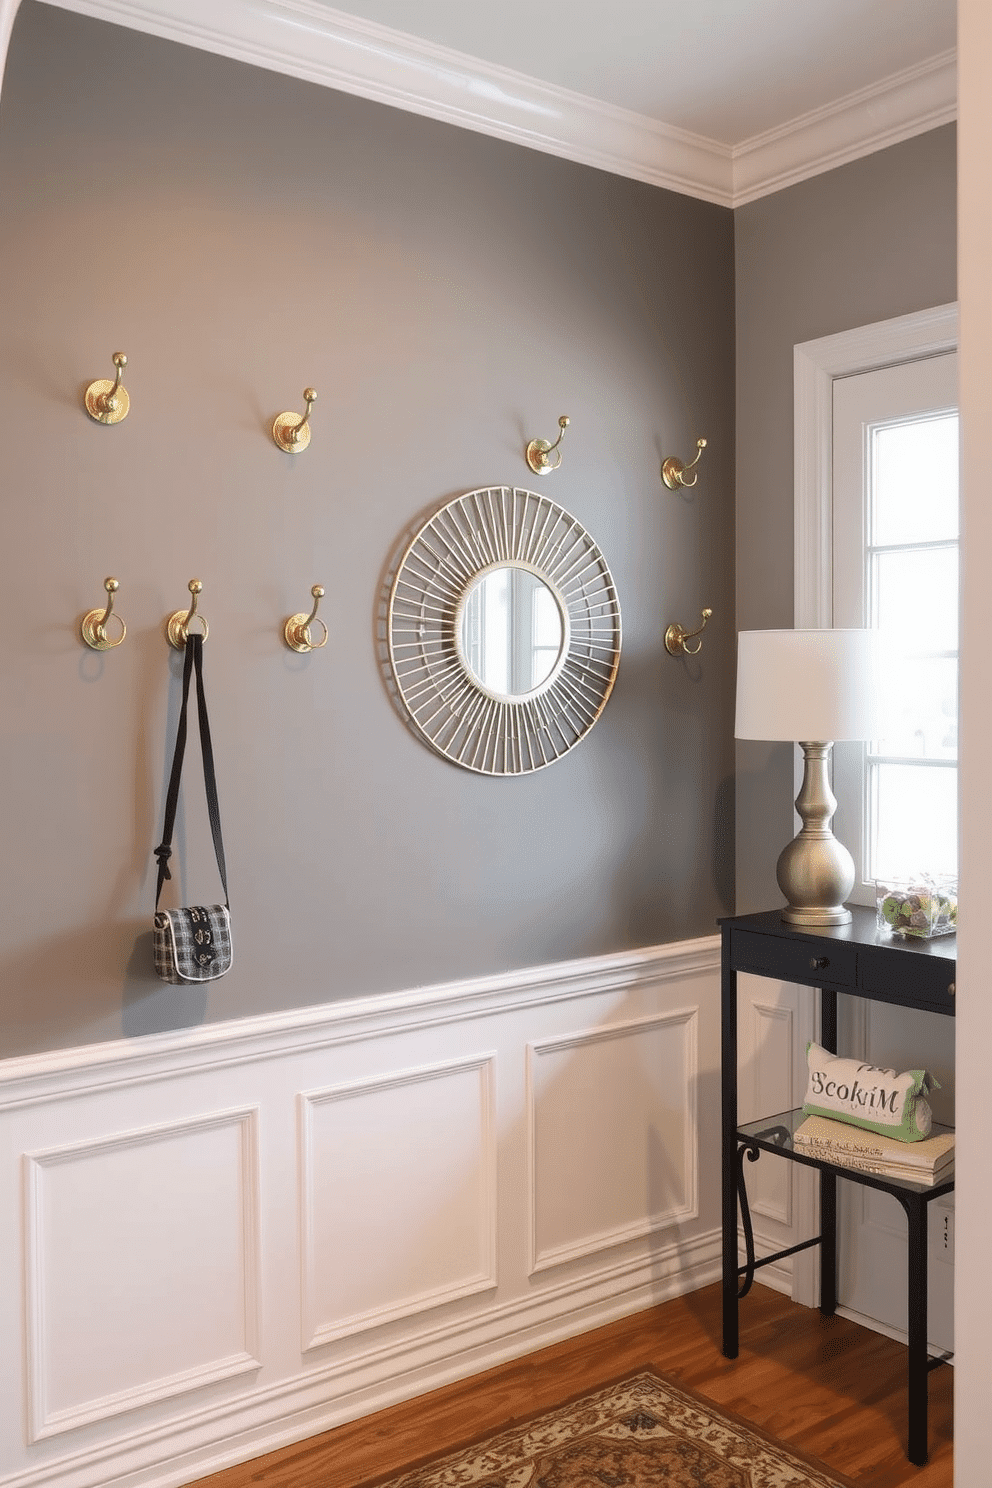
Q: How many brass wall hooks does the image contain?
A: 8